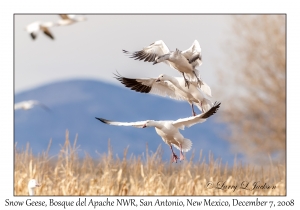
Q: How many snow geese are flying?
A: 6